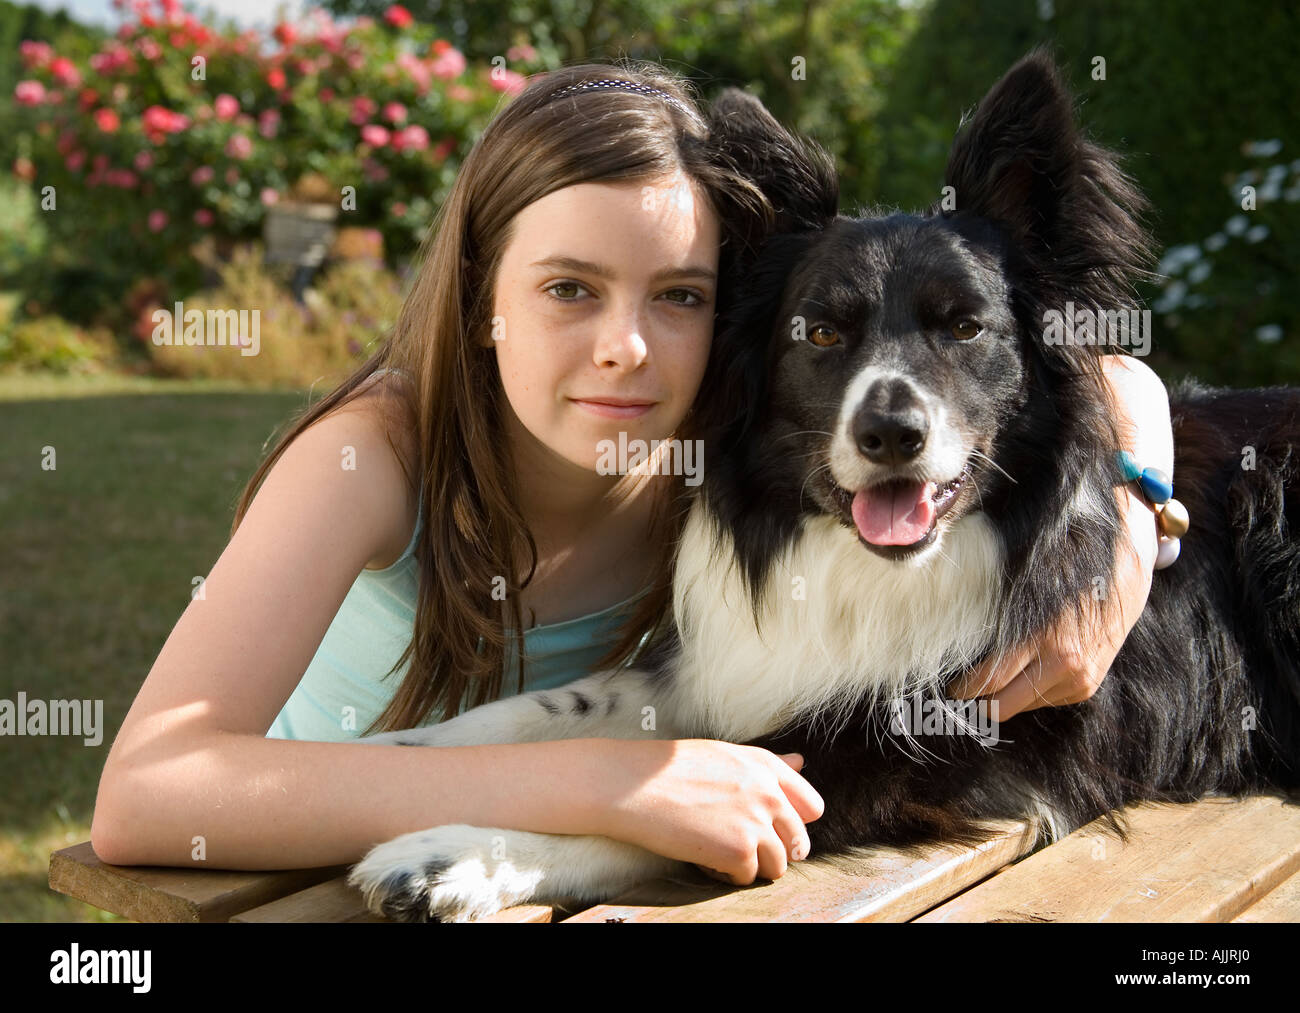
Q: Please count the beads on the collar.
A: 4